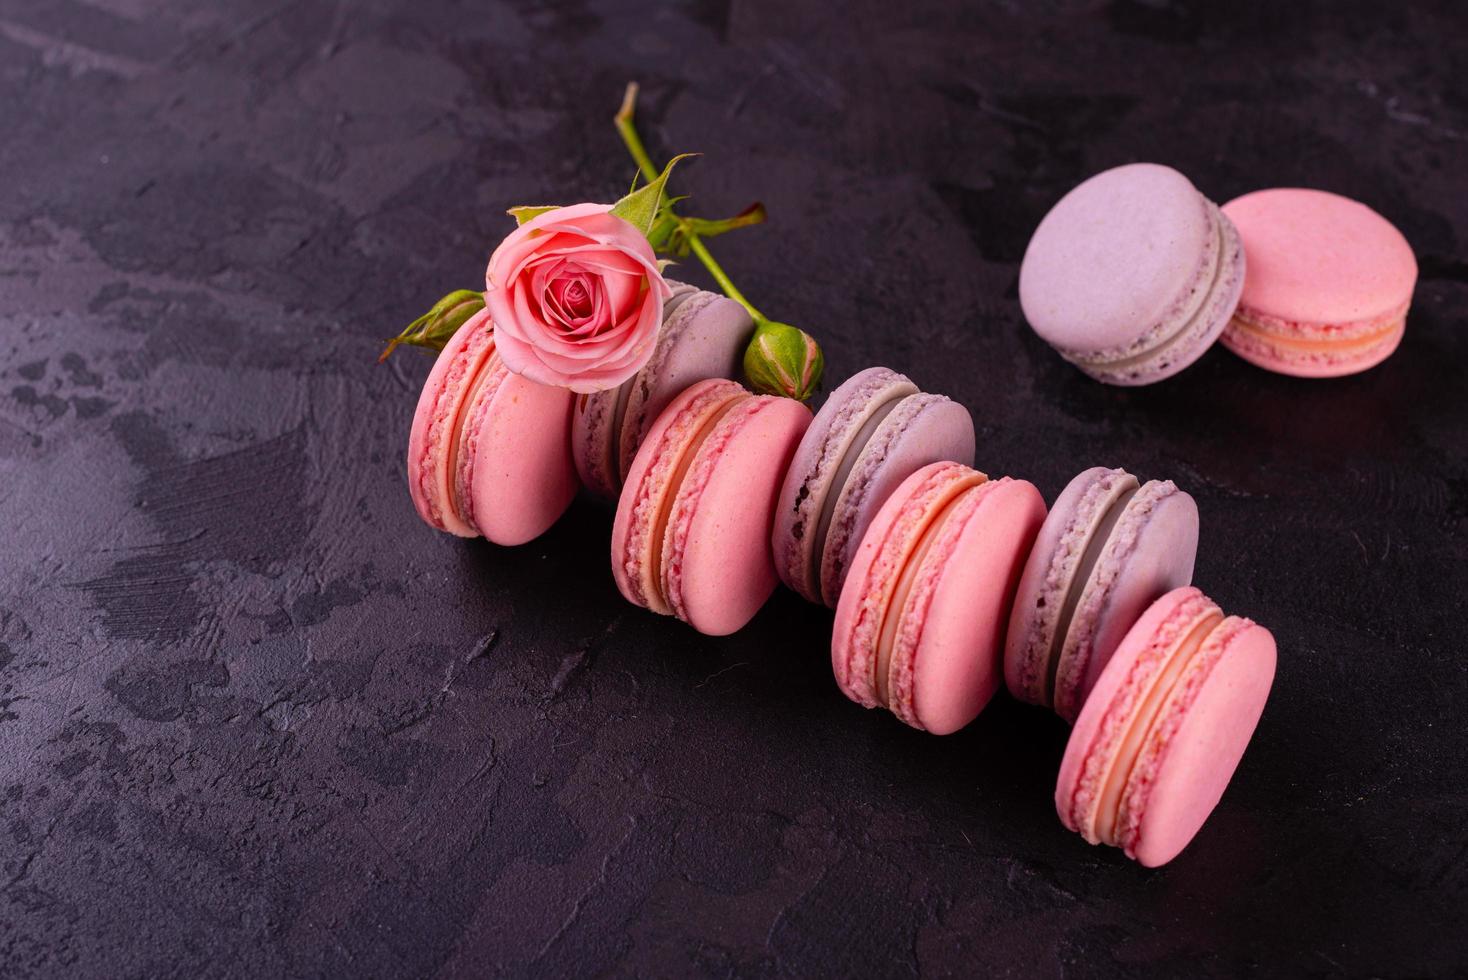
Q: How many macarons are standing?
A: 7